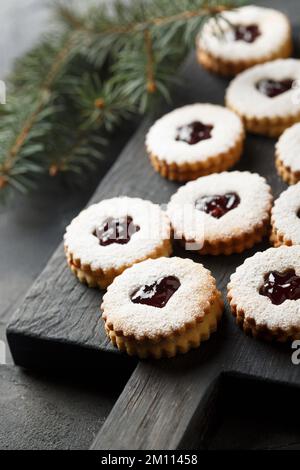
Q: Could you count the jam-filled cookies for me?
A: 9